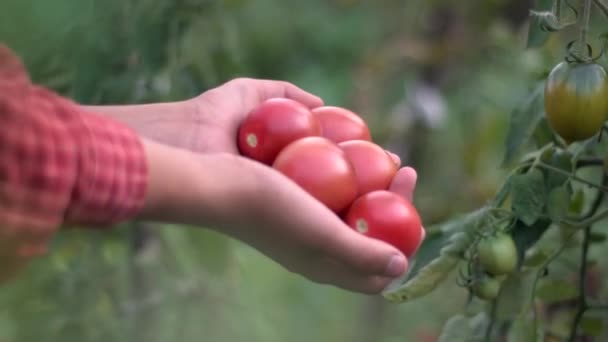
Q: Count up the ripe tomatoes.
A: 5